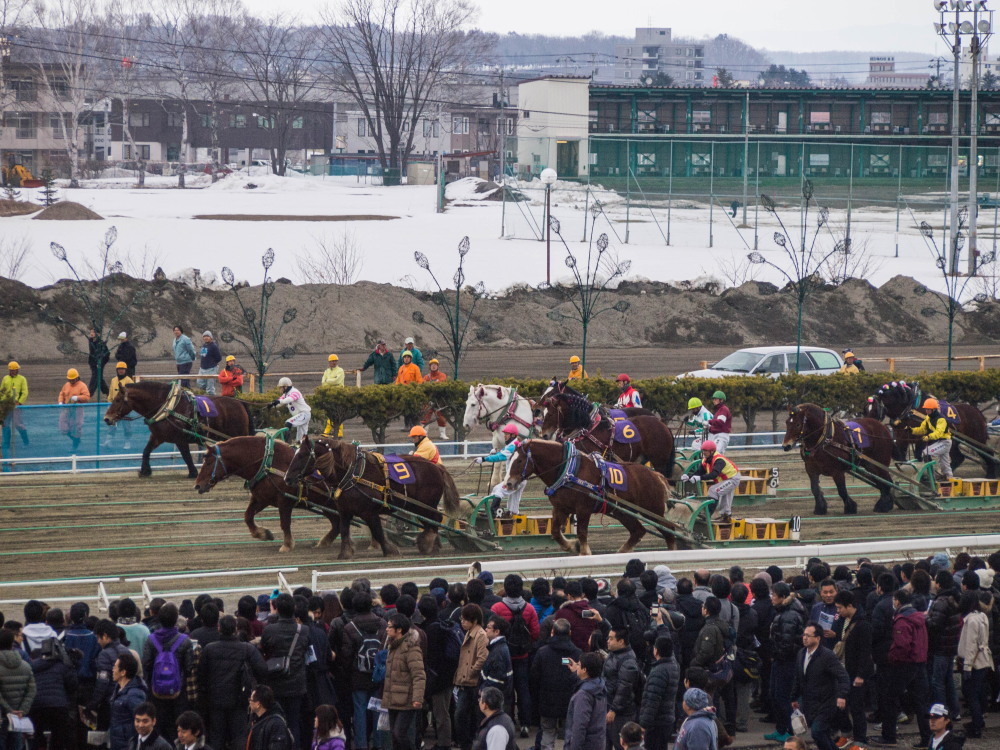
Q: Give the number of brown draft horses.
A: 8